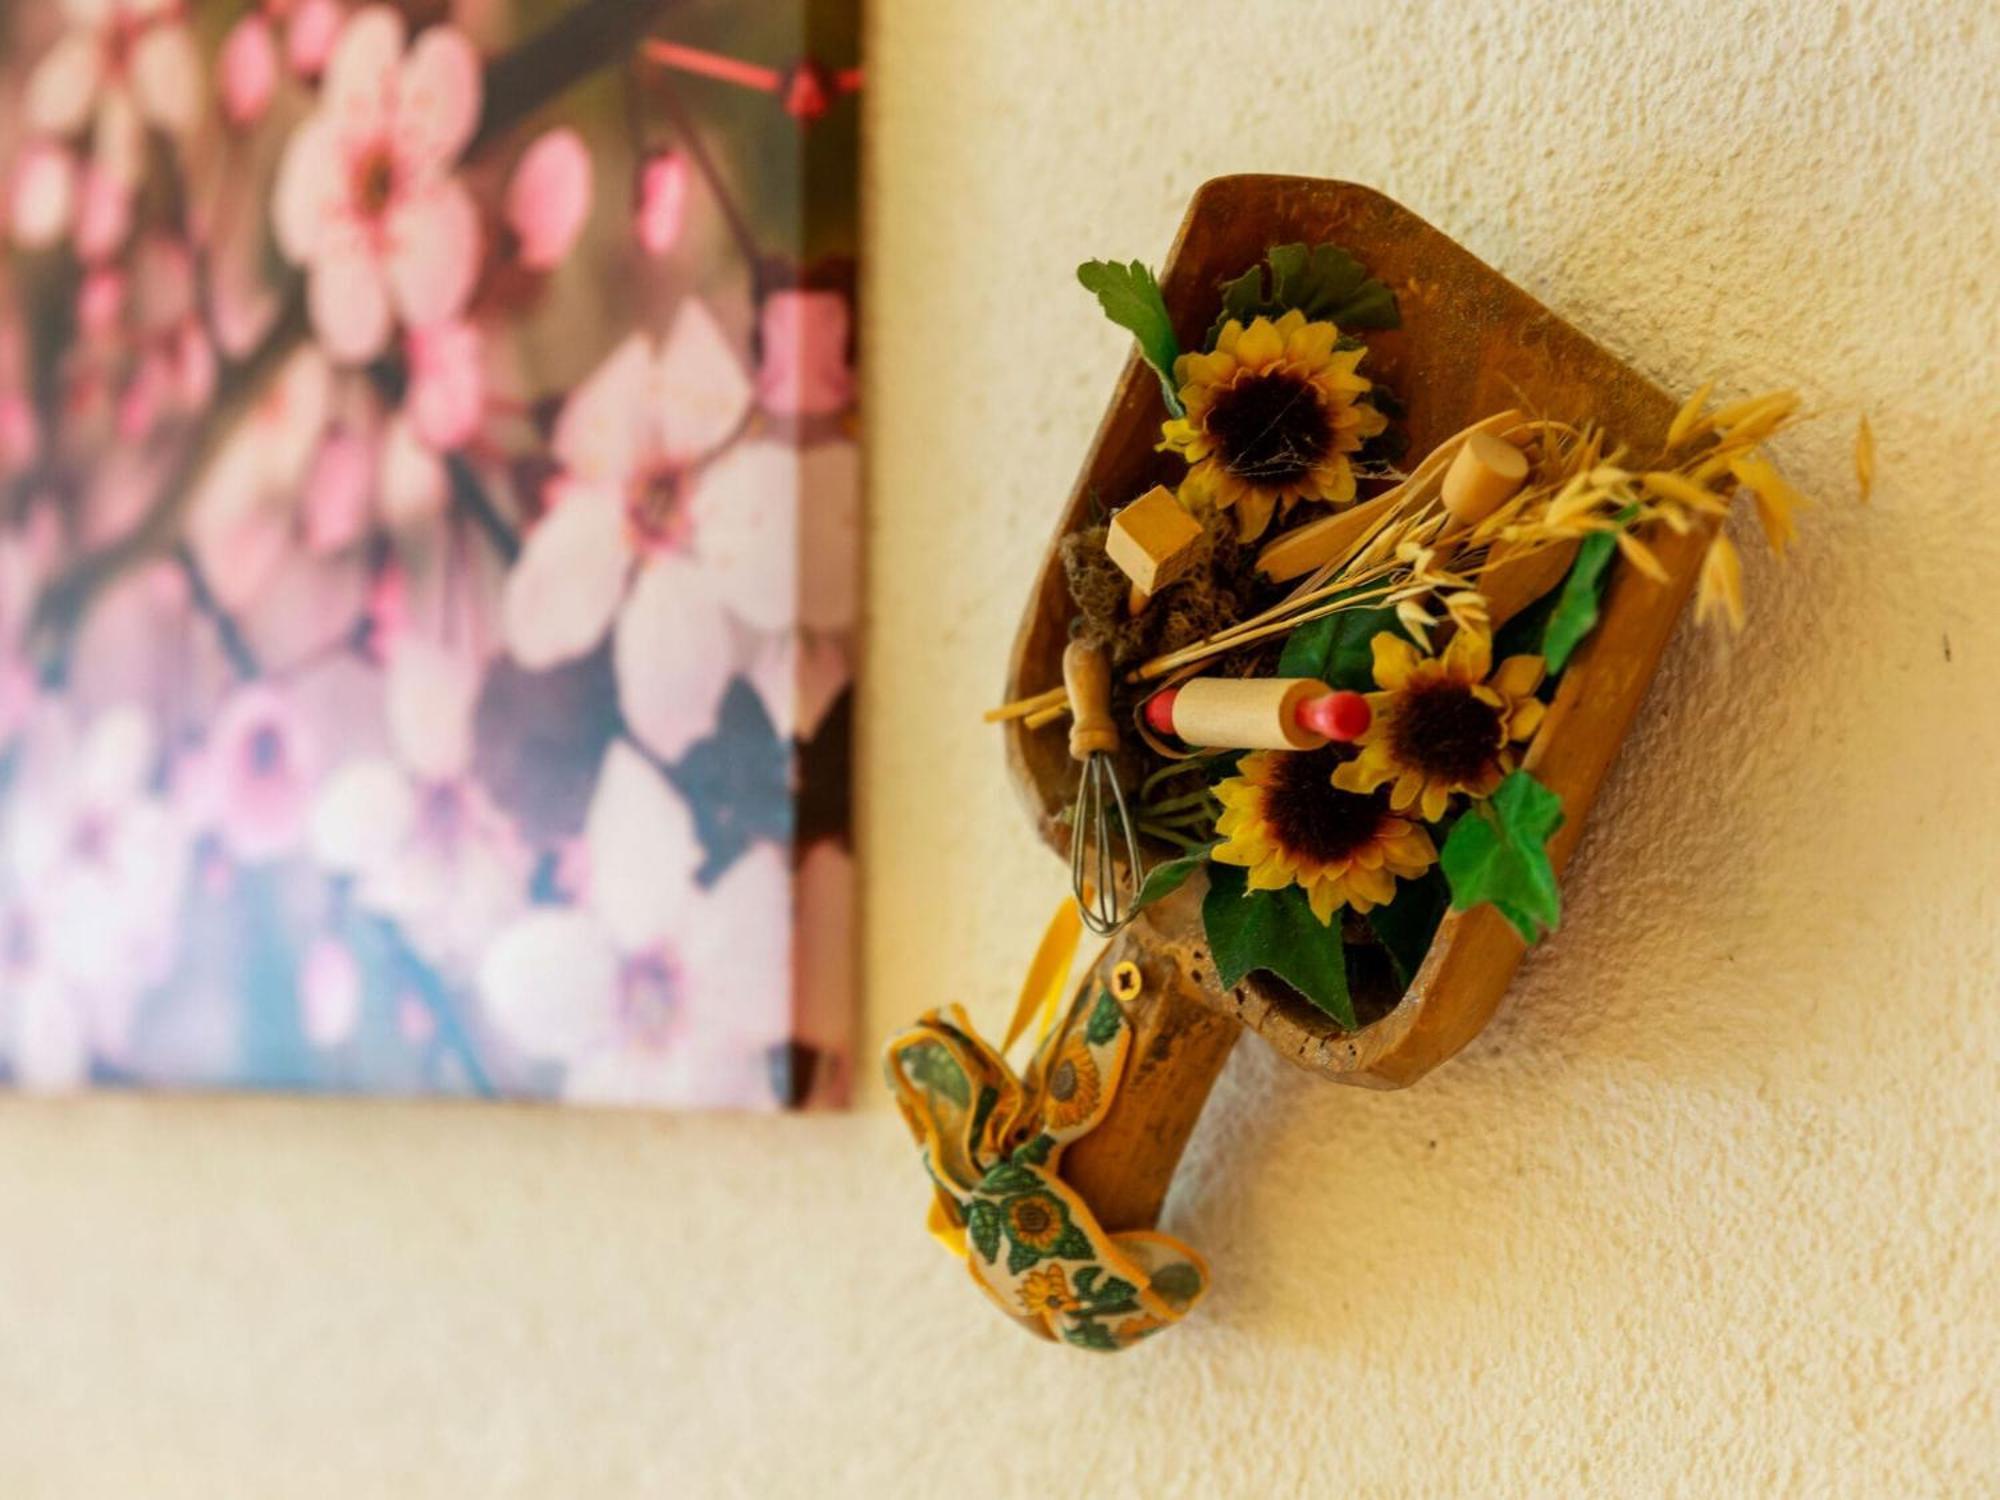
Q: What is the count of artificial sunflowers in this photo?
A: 3